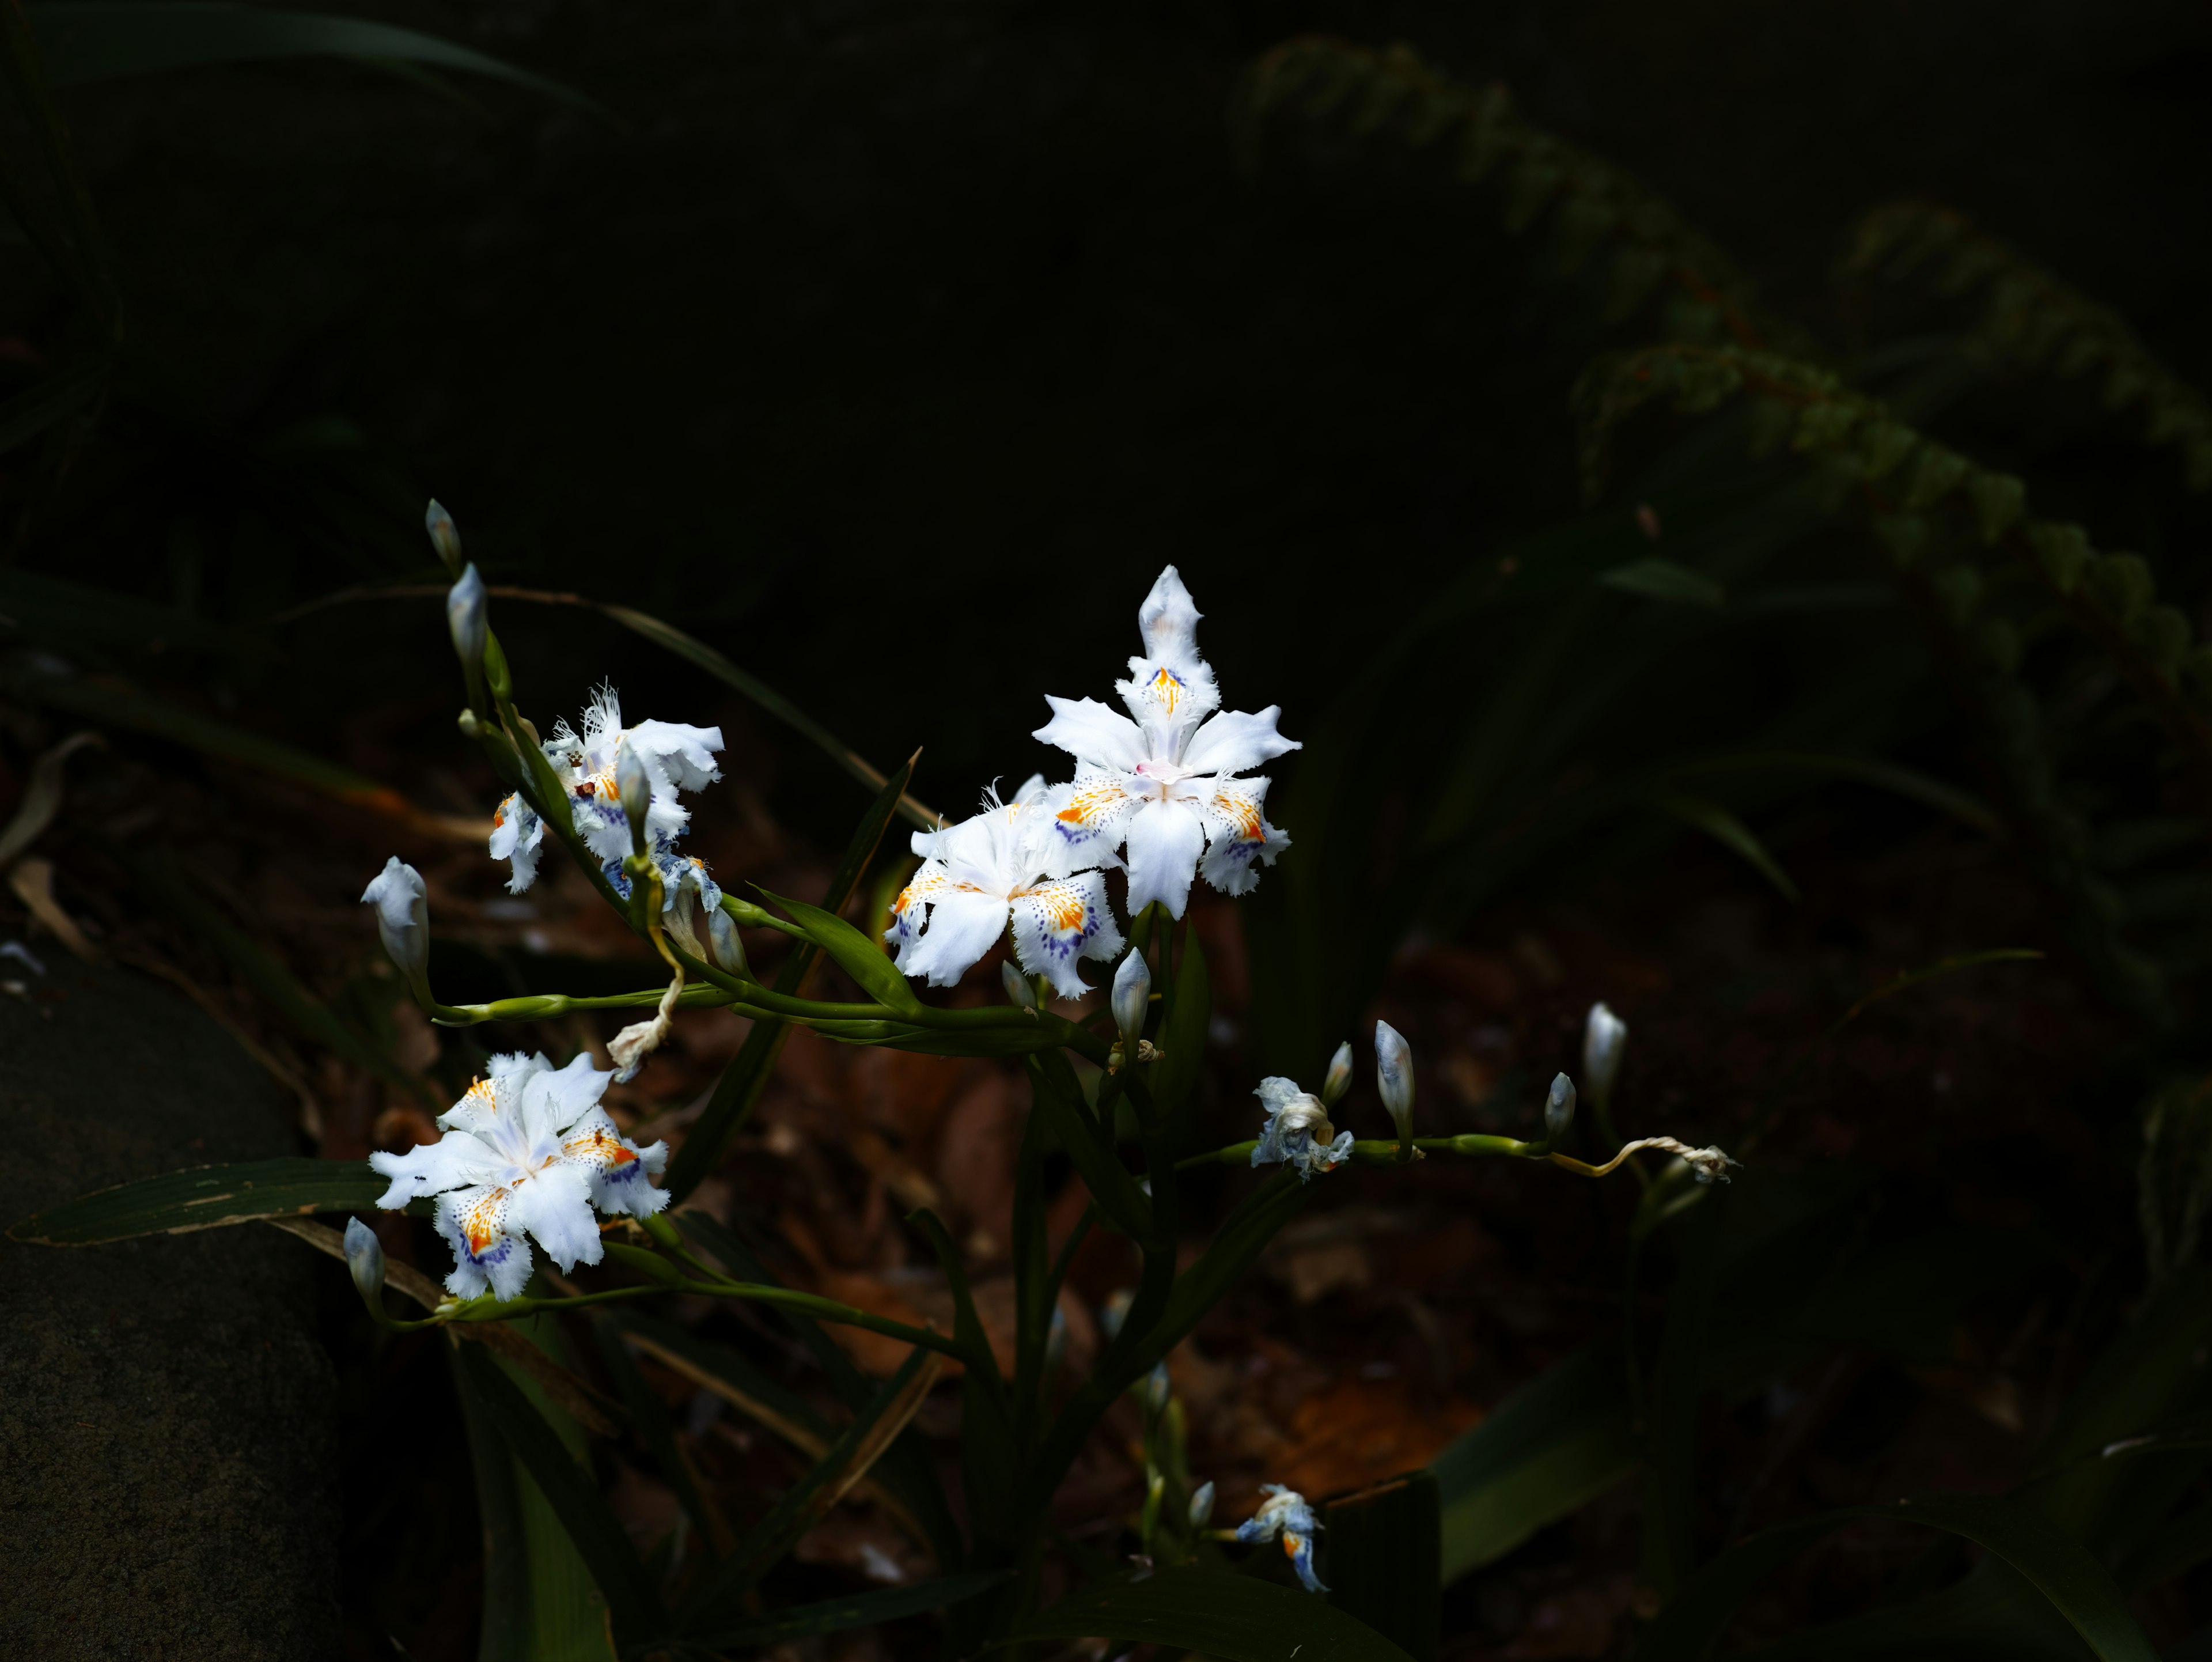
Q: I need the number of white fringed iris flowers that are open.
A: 4